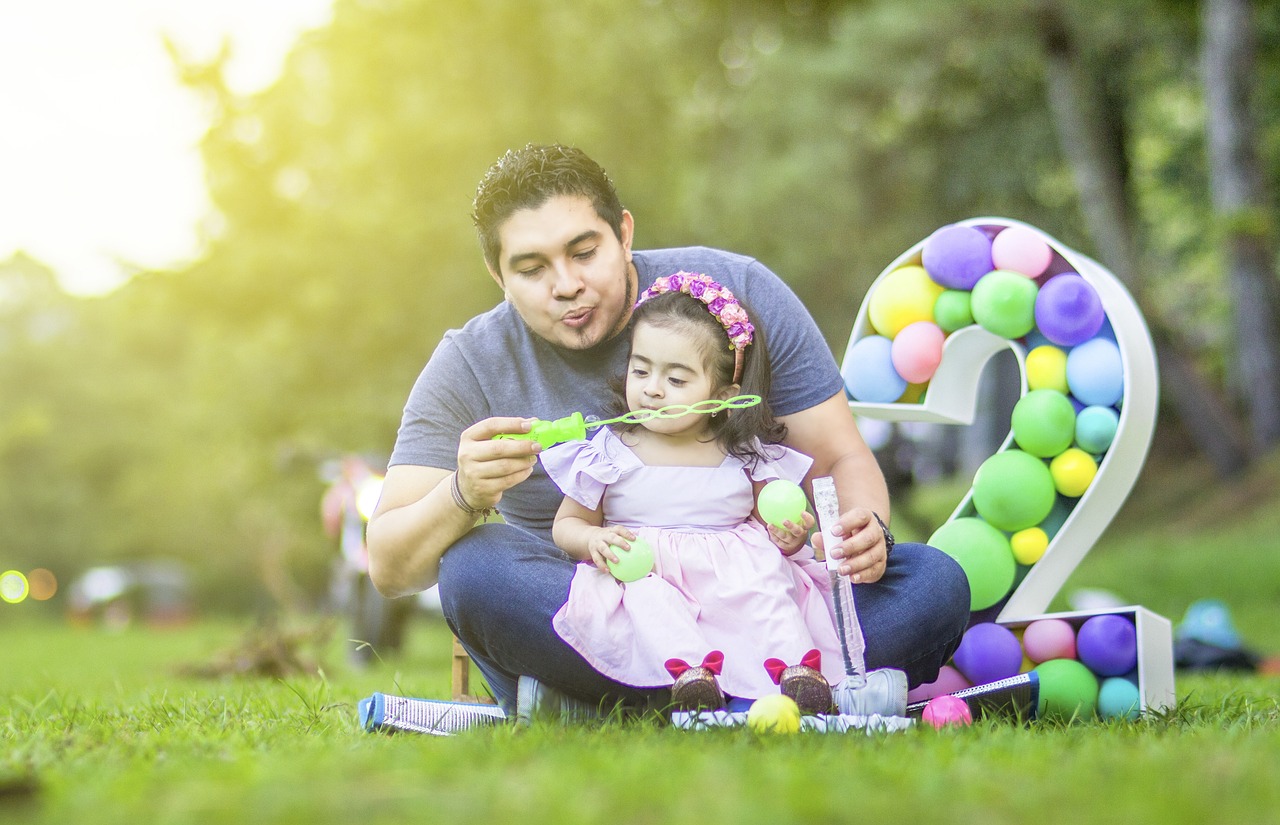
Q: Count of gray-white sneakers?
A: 2